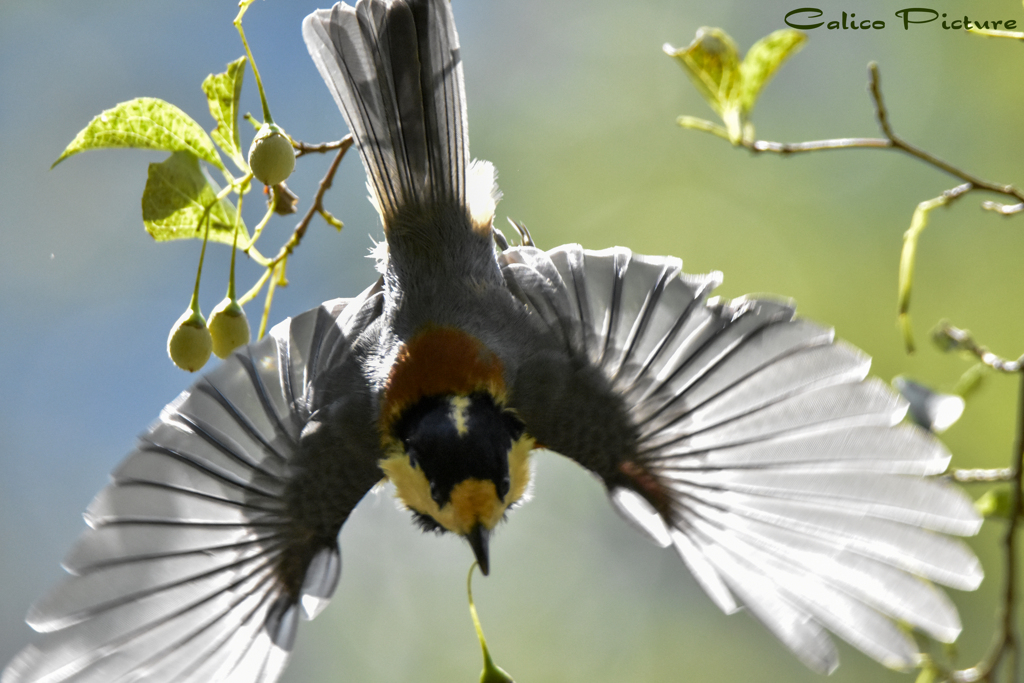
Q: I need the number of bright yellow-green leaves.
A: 5